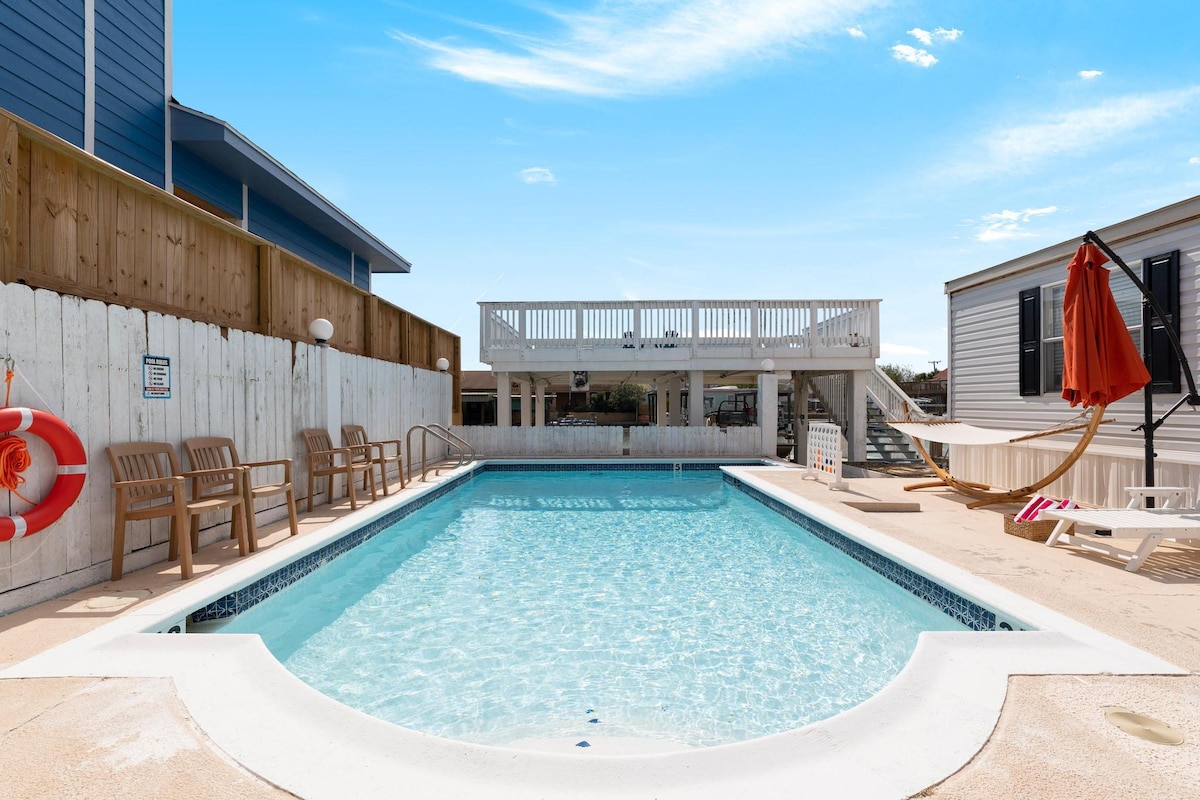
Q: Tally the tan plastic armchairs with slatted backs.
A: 4